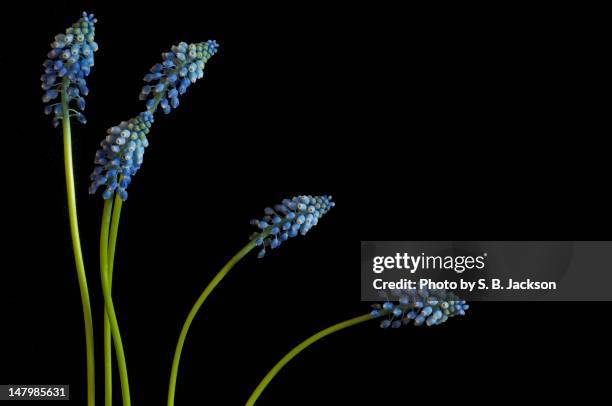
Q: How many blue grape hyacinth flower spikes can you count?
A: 5